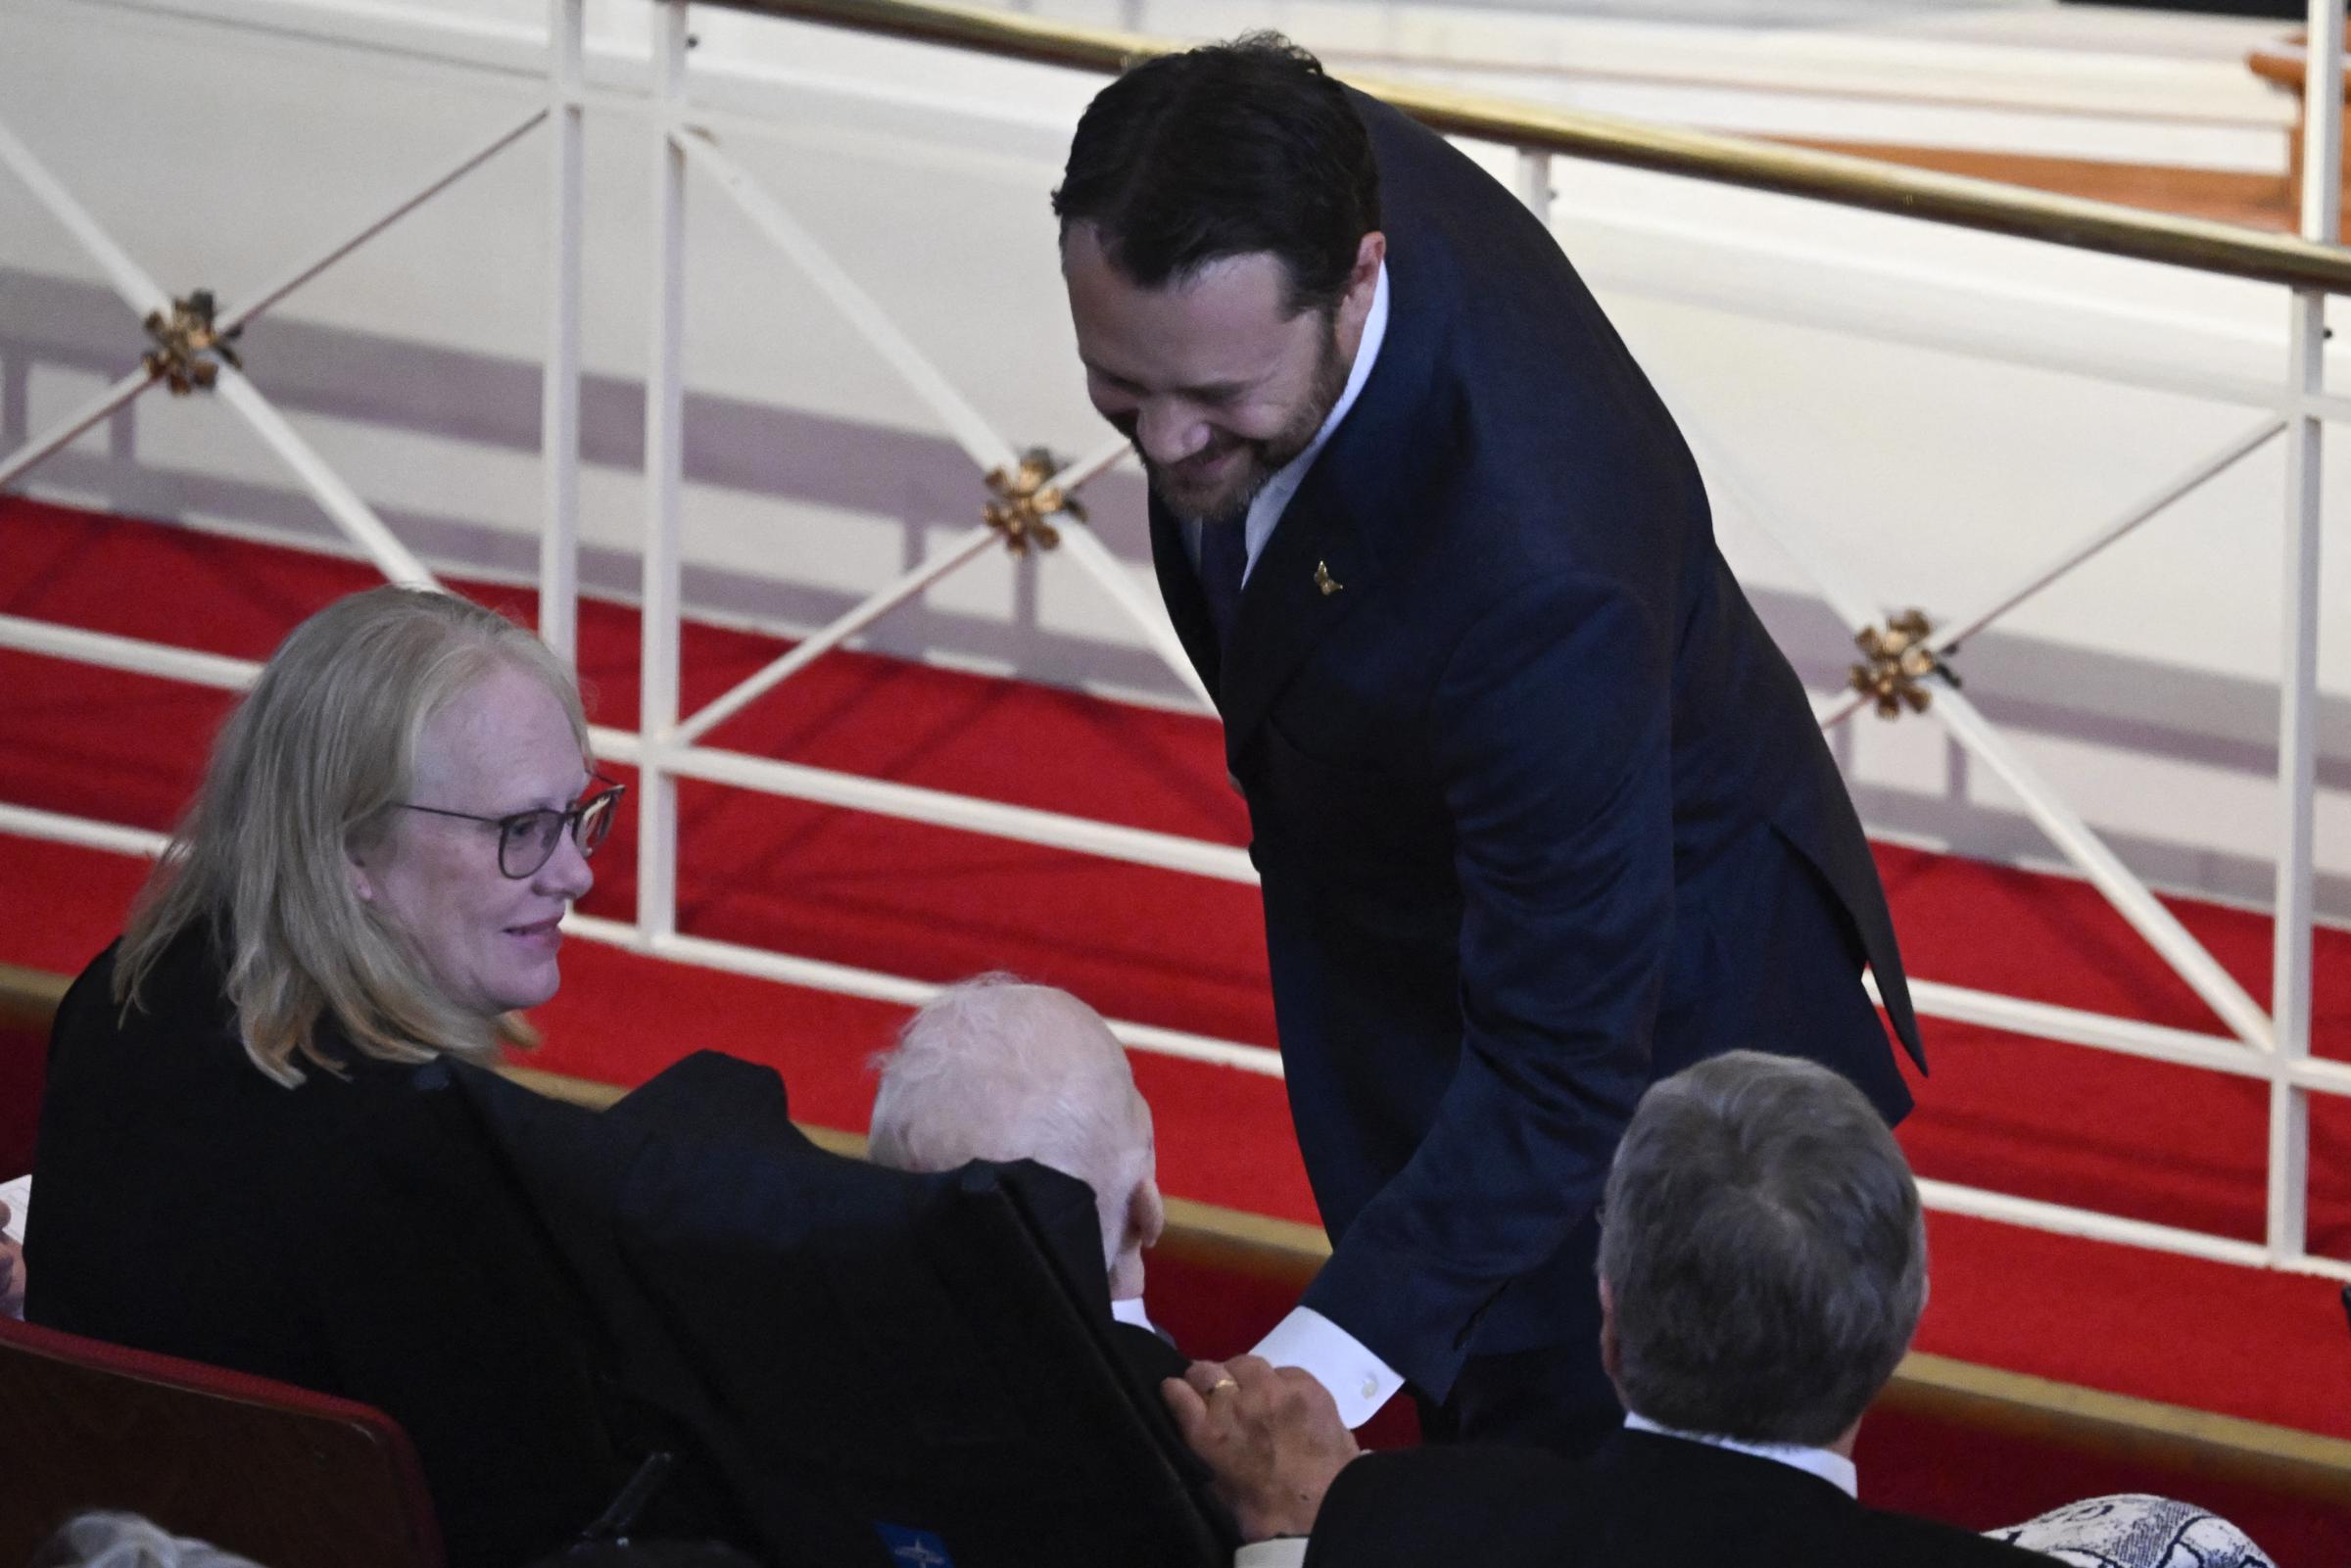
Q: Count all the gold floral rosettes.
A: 3